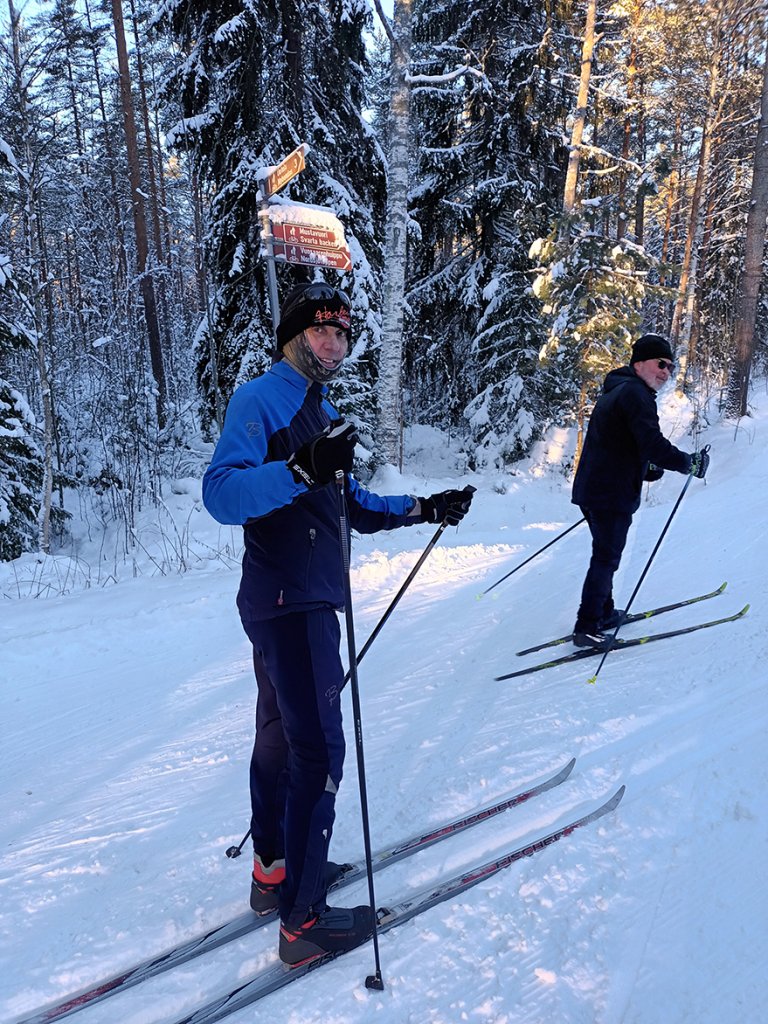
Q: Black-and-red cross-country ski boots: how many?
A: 2